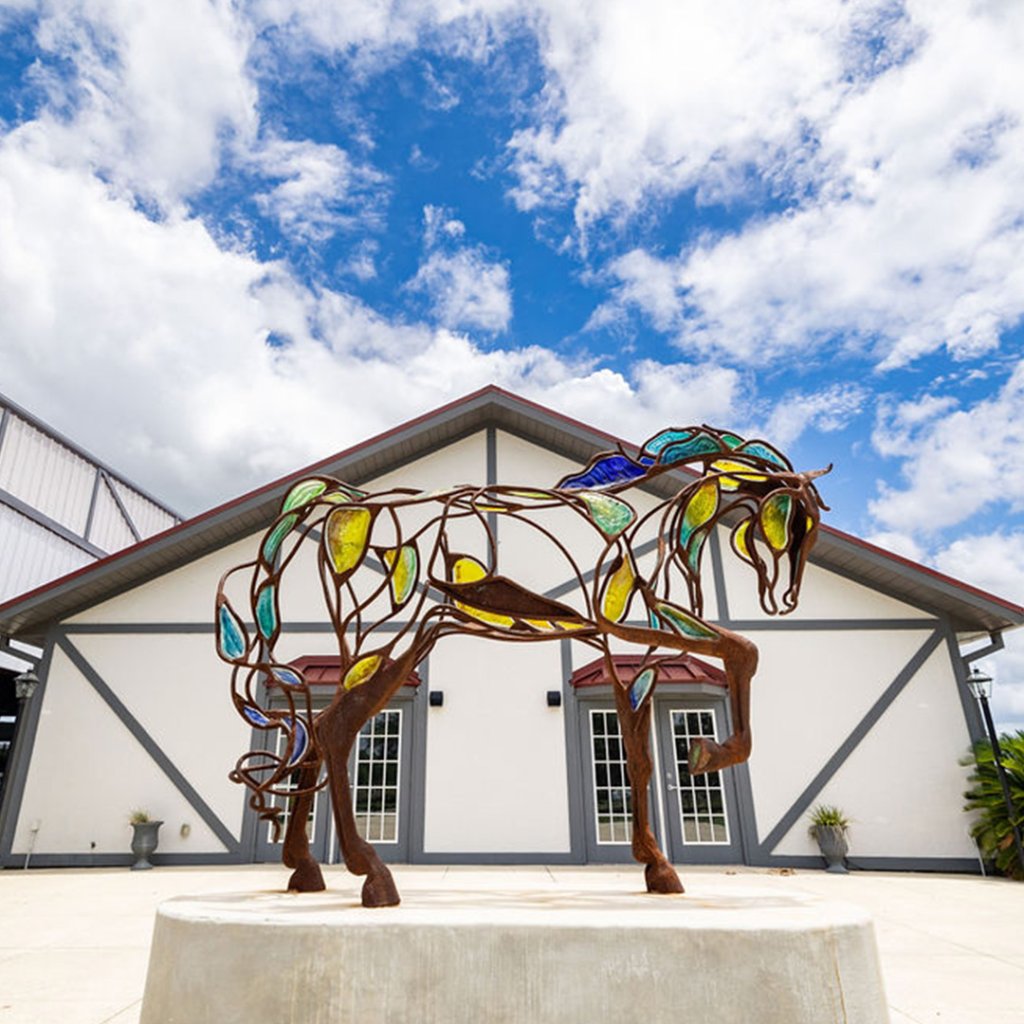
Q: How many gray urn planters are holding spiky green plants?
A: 2